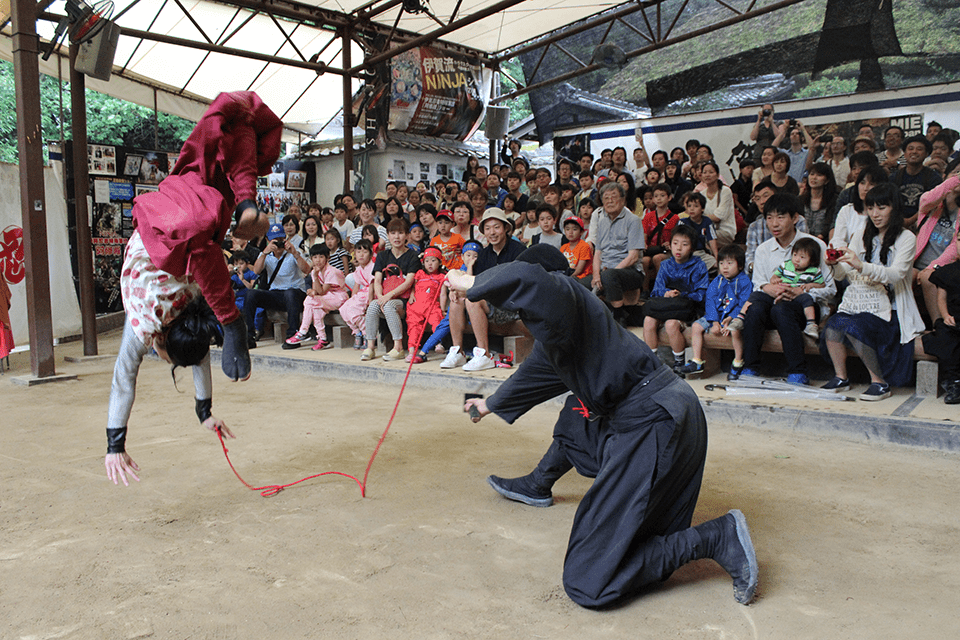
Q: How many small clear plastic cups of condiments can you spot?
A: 0